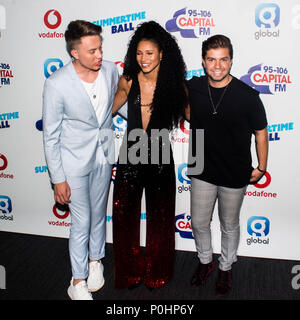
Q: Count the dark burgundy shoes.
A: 2